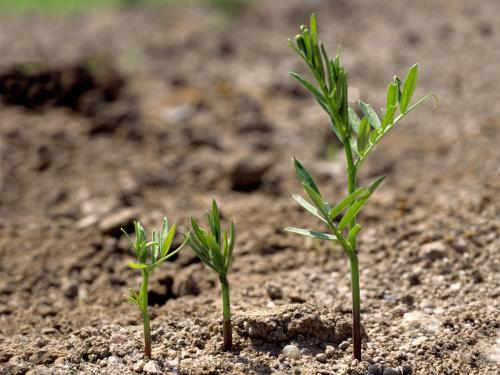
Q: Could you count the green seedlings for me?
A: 3